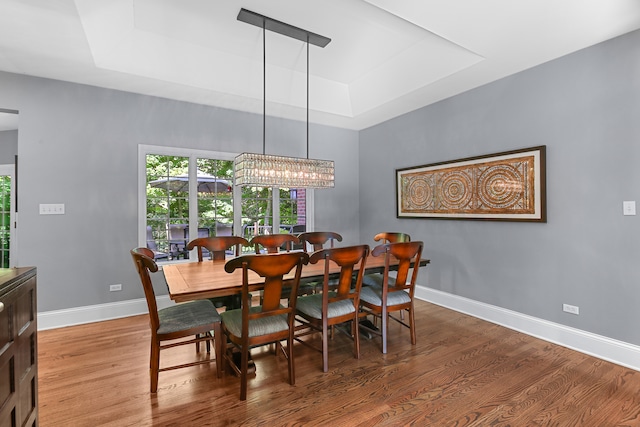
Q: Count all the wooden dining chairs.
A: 8